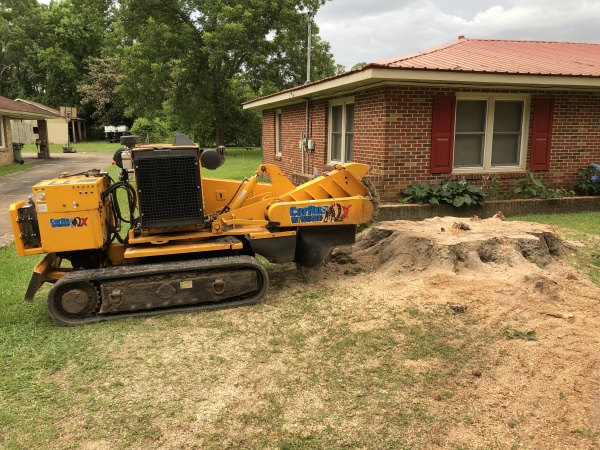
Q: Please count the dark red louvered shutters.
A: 2